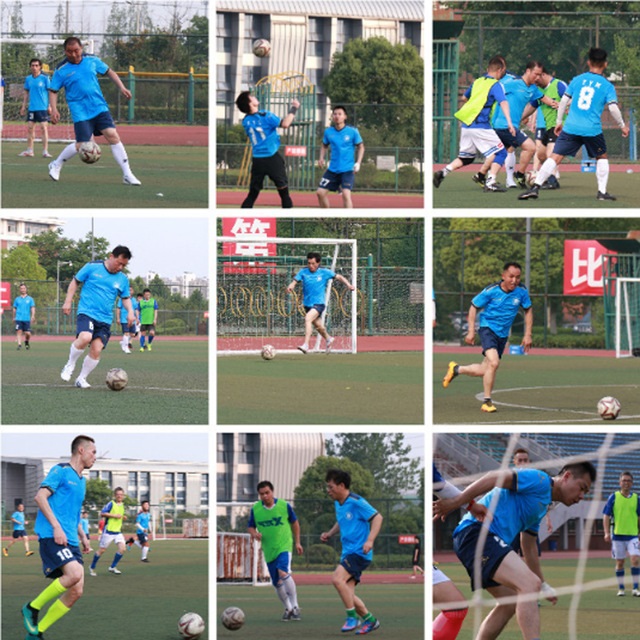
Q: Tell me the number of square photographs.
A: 9